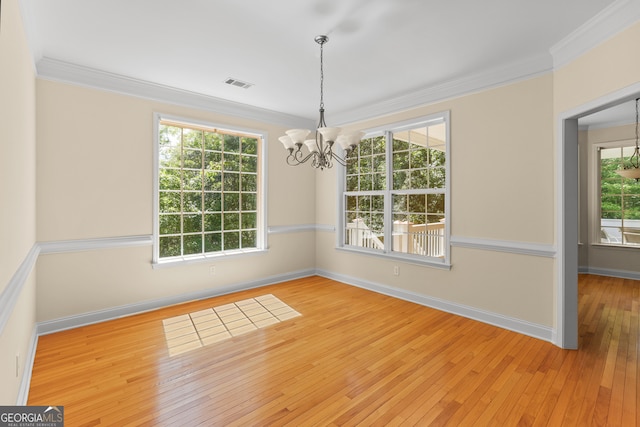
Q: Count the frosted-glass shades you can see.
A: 6